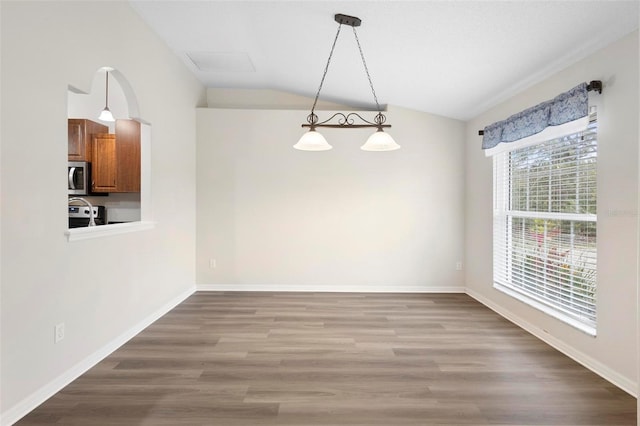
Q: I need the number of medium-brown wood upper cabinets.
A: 3